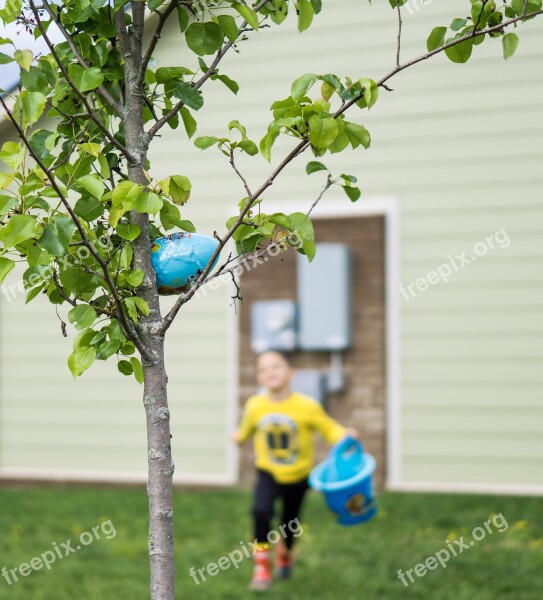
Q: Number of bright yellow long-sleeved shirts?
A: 1